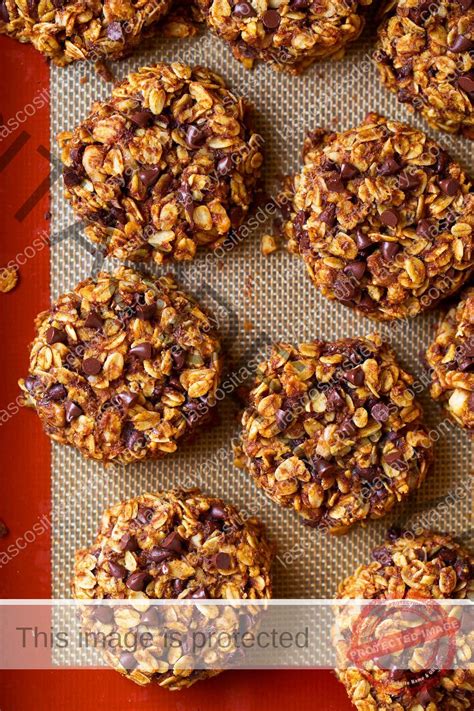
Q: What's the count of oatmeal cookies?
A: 10